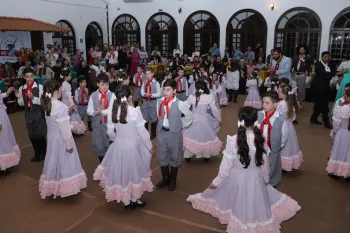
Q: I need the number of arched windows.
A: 8